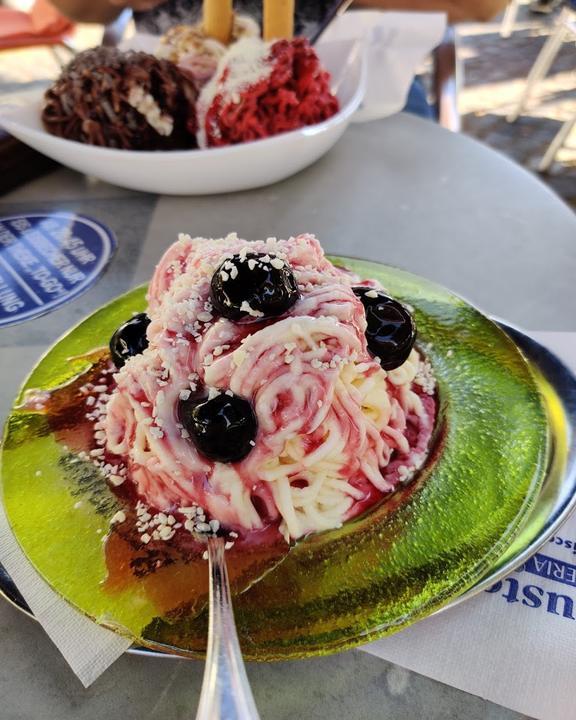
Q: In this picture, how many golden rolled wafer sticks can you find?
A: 2